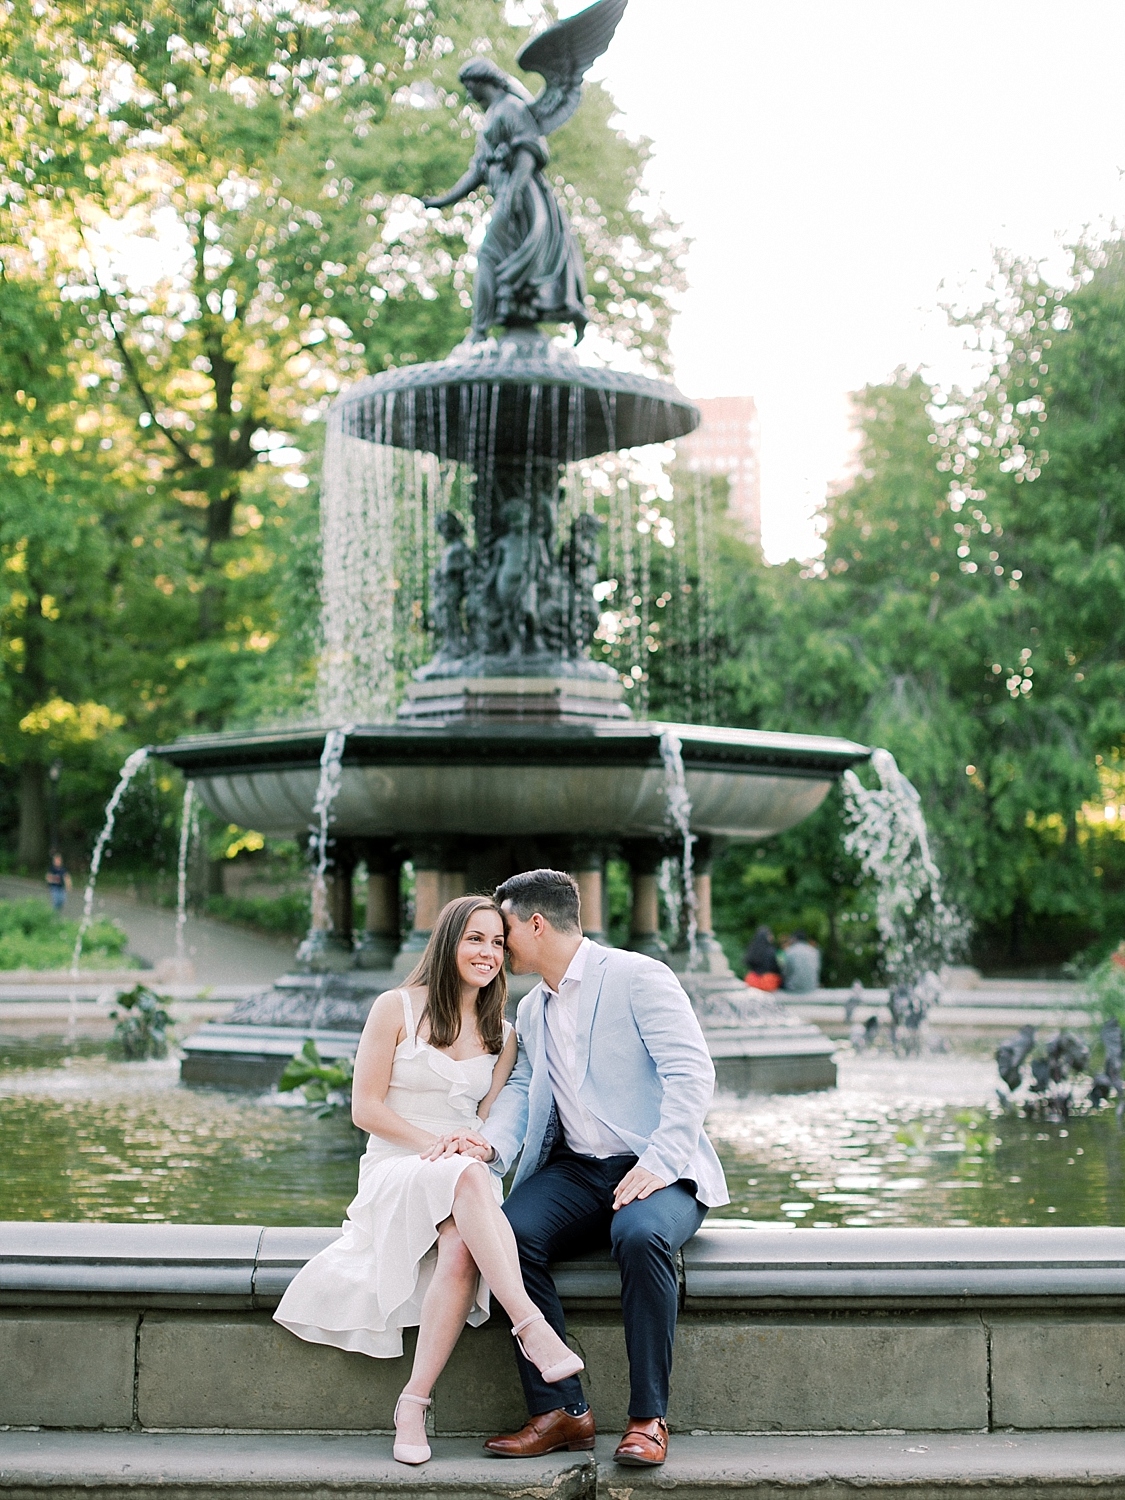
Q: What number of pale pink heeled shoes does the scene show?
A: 2